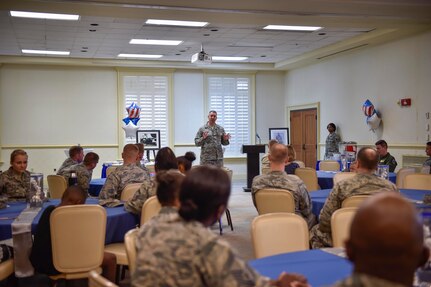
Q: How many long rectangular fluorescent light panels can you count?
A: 7